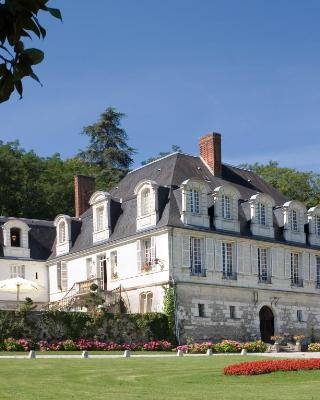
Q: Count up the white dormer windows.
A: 9